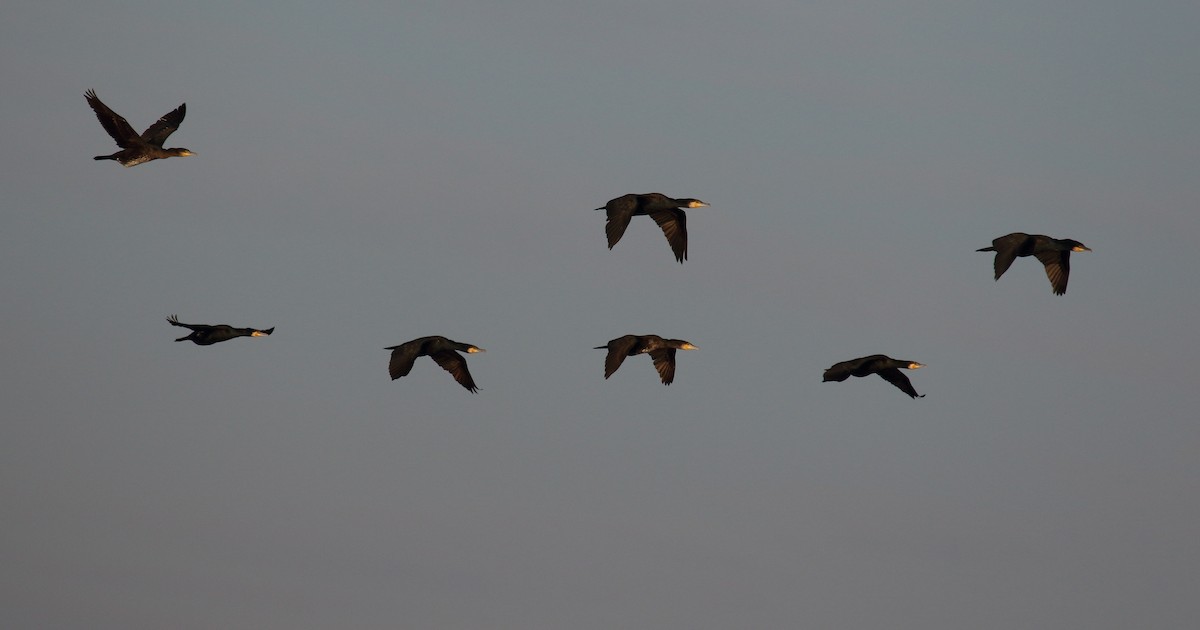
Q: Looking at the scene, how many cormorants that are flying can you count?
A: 7